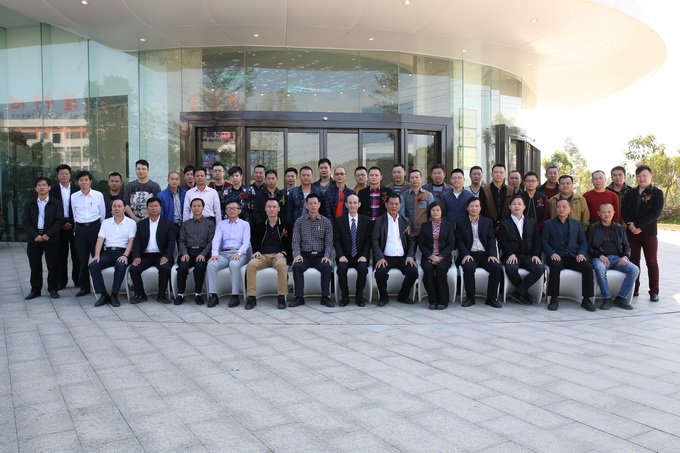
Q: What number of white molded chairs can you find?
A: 13